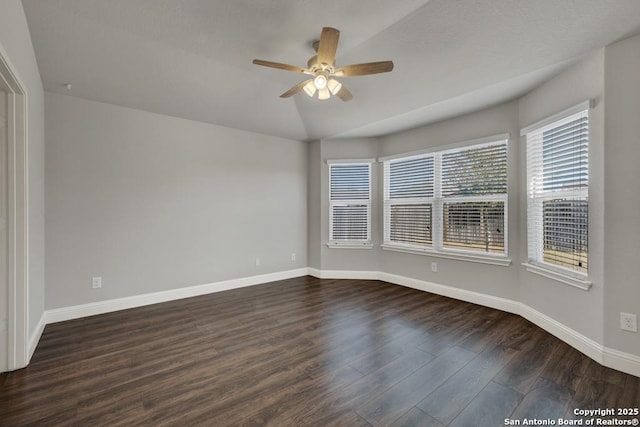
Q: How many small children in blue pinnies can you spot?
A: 0